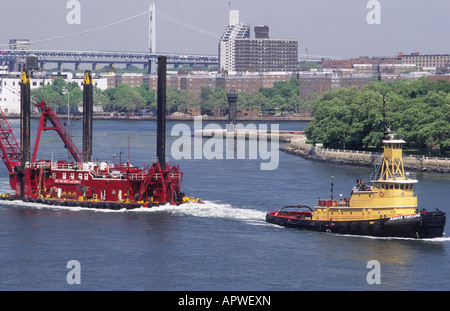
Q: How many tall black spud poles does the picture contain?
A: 3